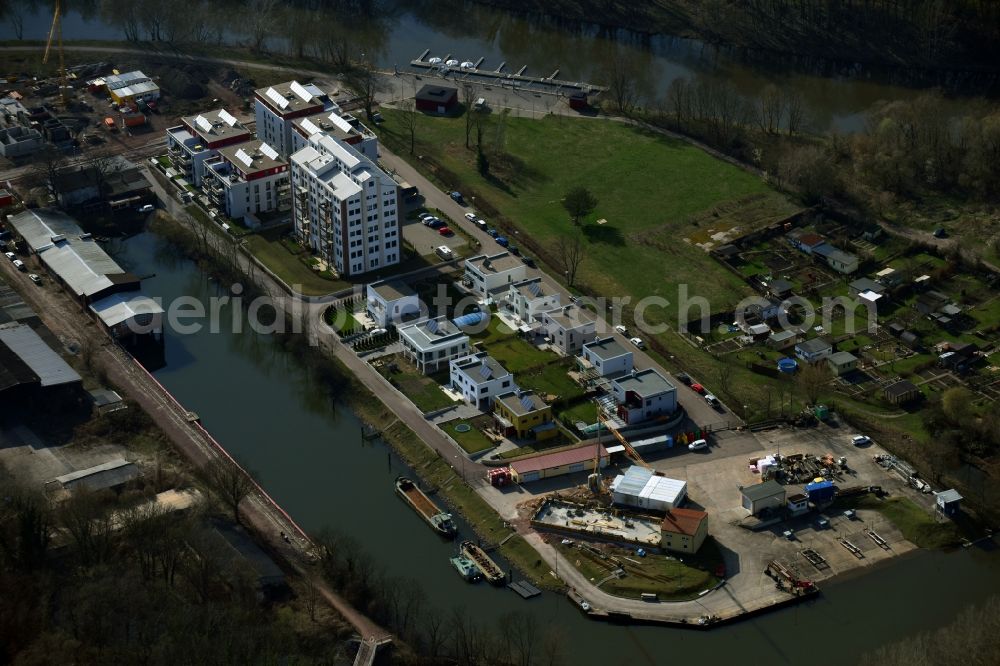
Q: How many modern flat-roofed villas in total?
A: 9